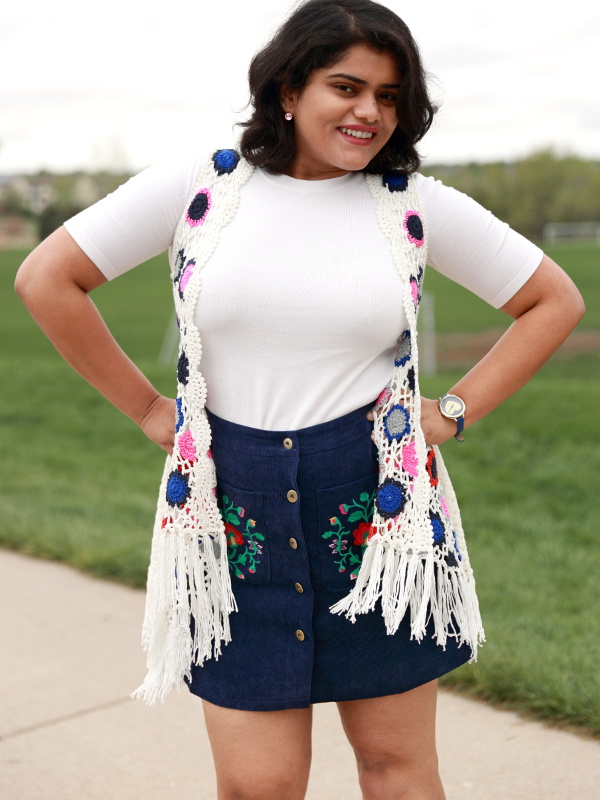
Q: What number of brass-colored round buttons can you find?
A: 5